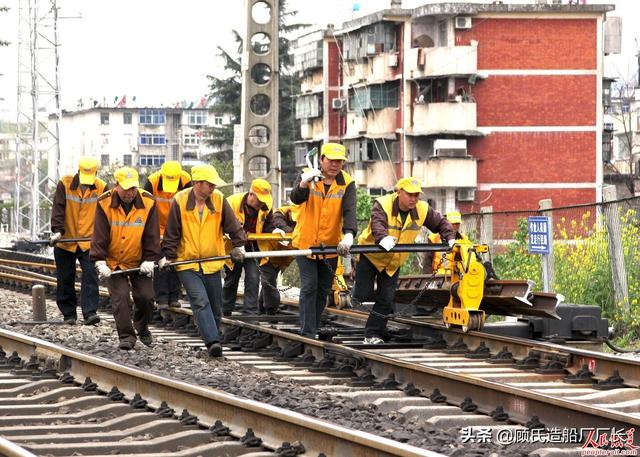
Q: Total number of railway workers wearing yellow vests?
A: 9